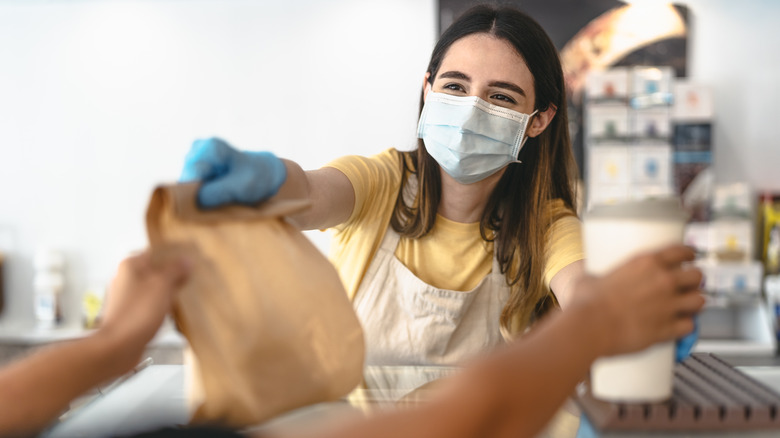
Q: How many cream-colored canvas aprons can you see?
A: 1